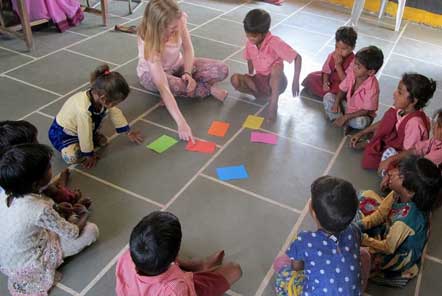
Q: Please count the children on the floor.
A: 11